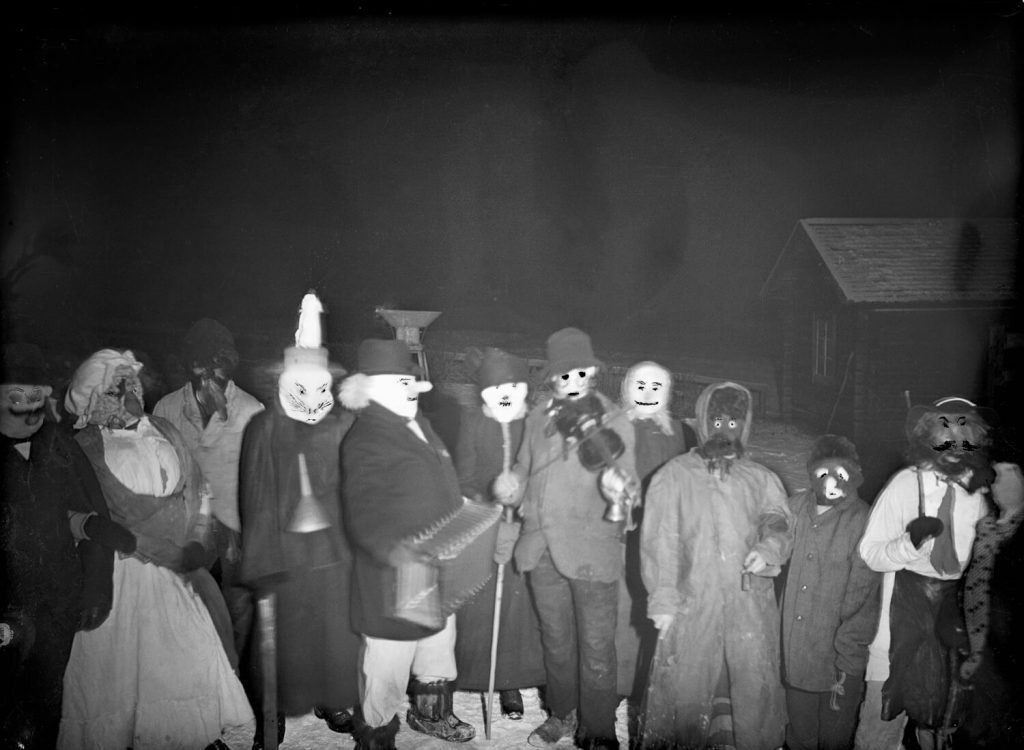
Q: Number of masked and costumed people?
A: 11